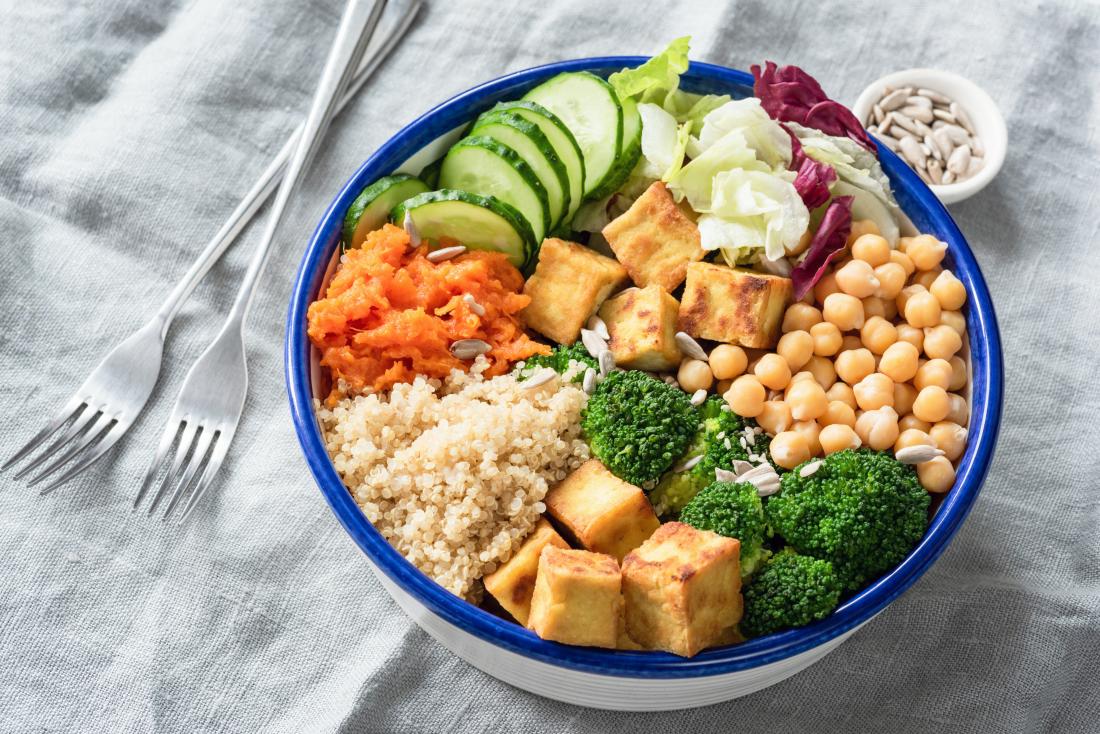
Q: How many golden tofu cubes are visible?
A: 8